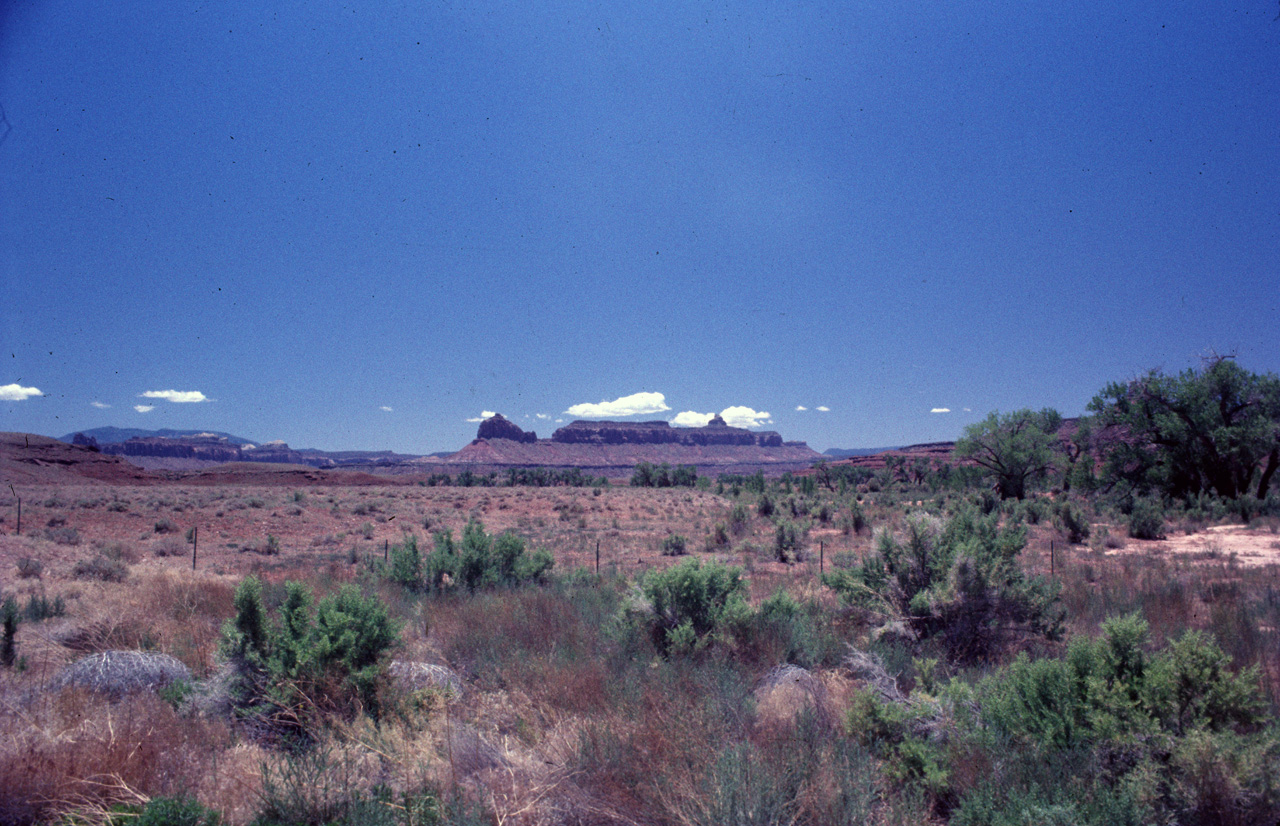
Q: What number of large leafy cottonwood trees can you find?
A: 2